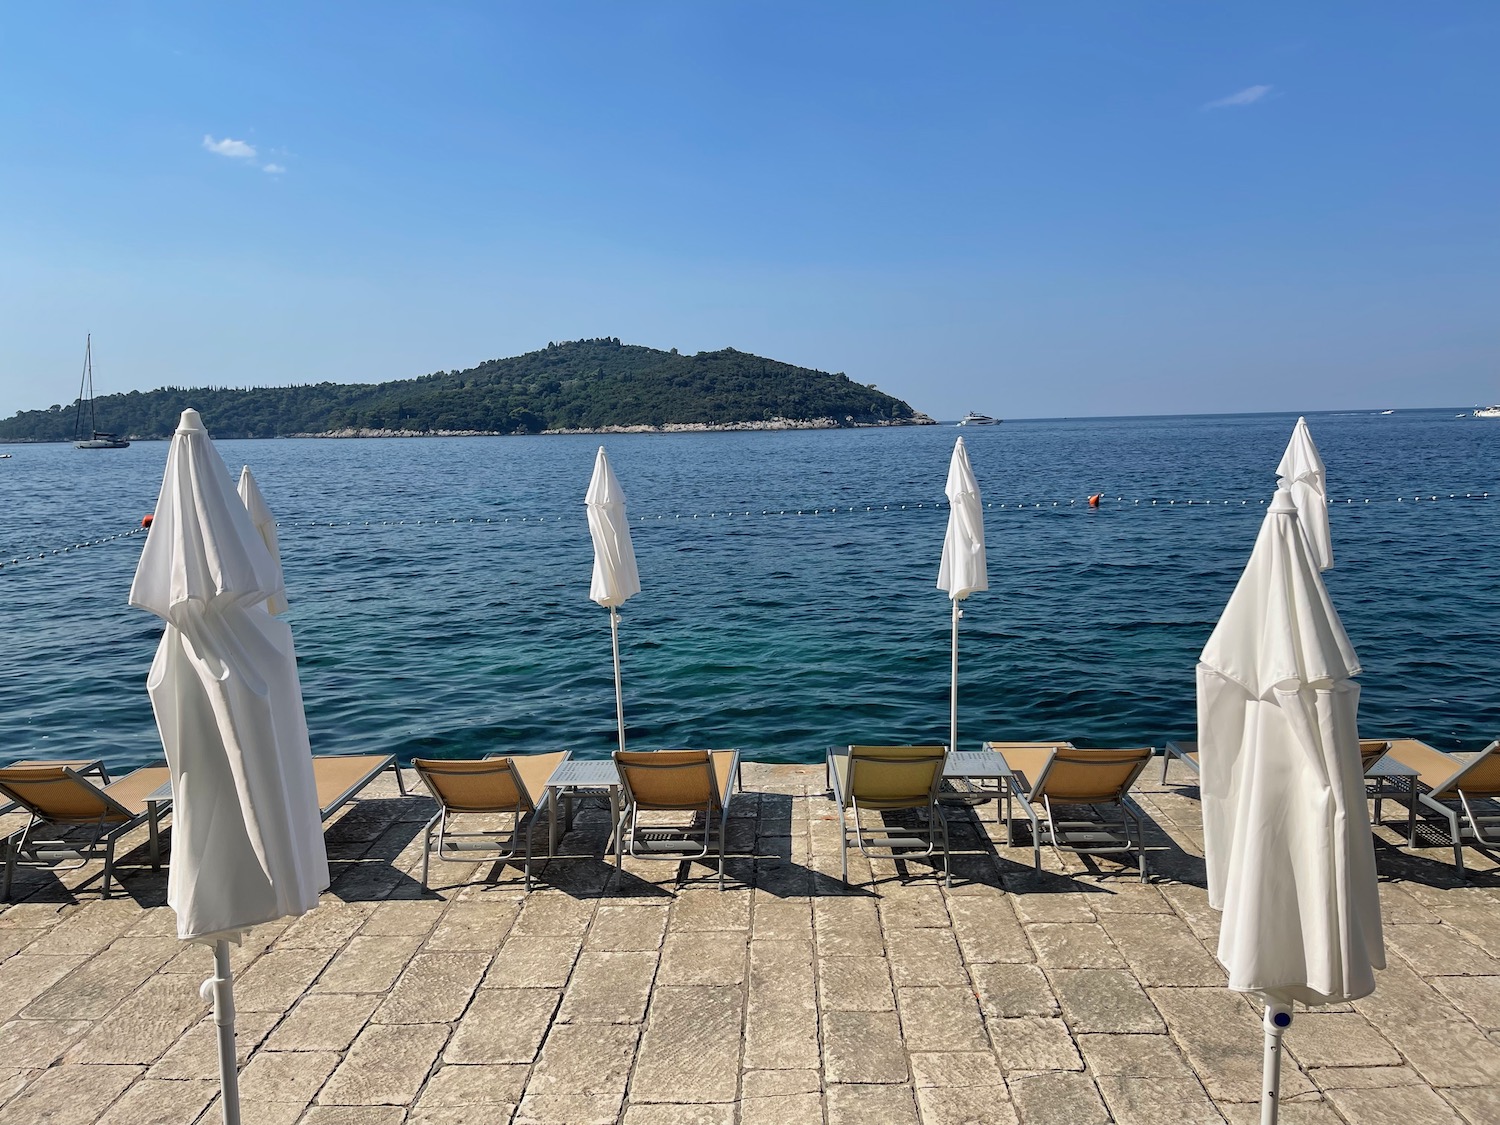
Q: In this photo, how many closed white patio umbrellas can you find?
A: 6